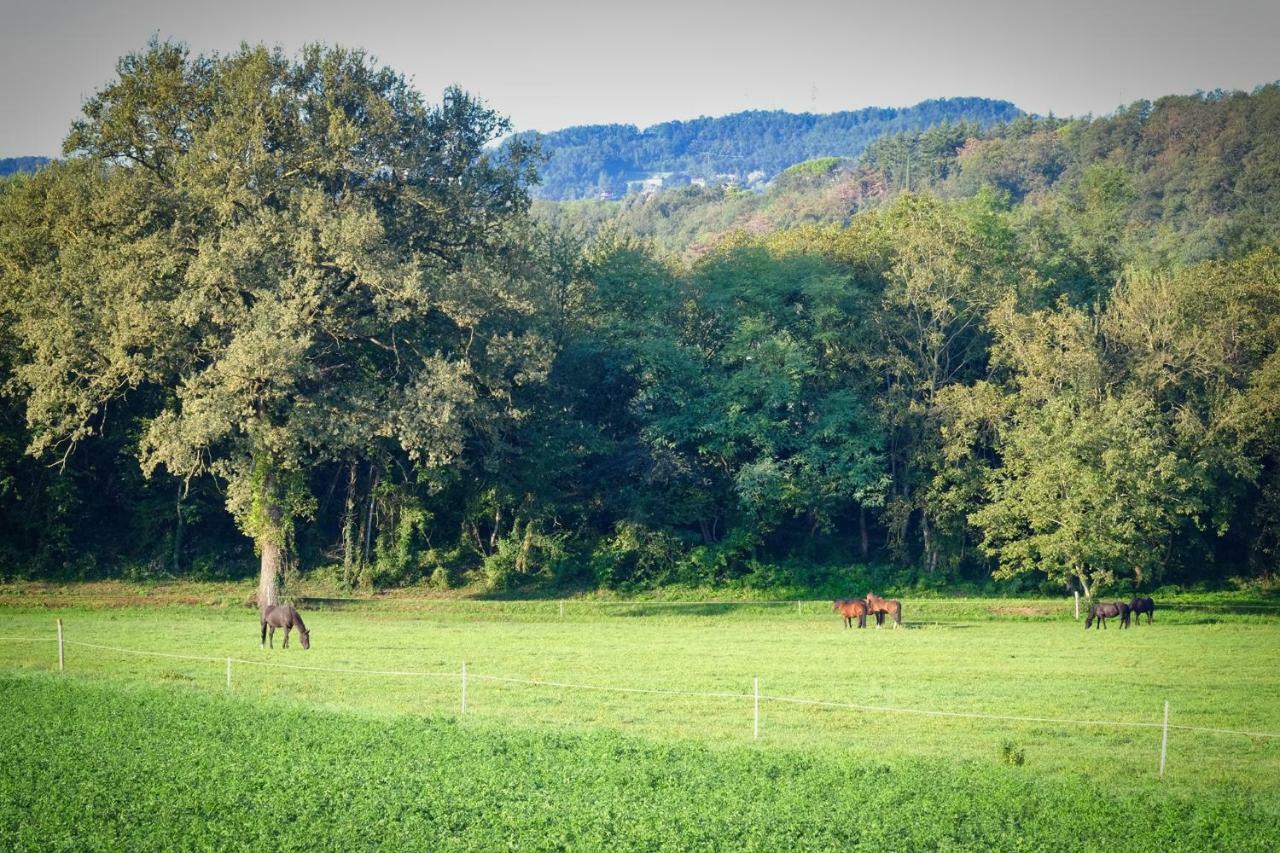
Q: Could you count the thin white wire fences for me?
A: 2